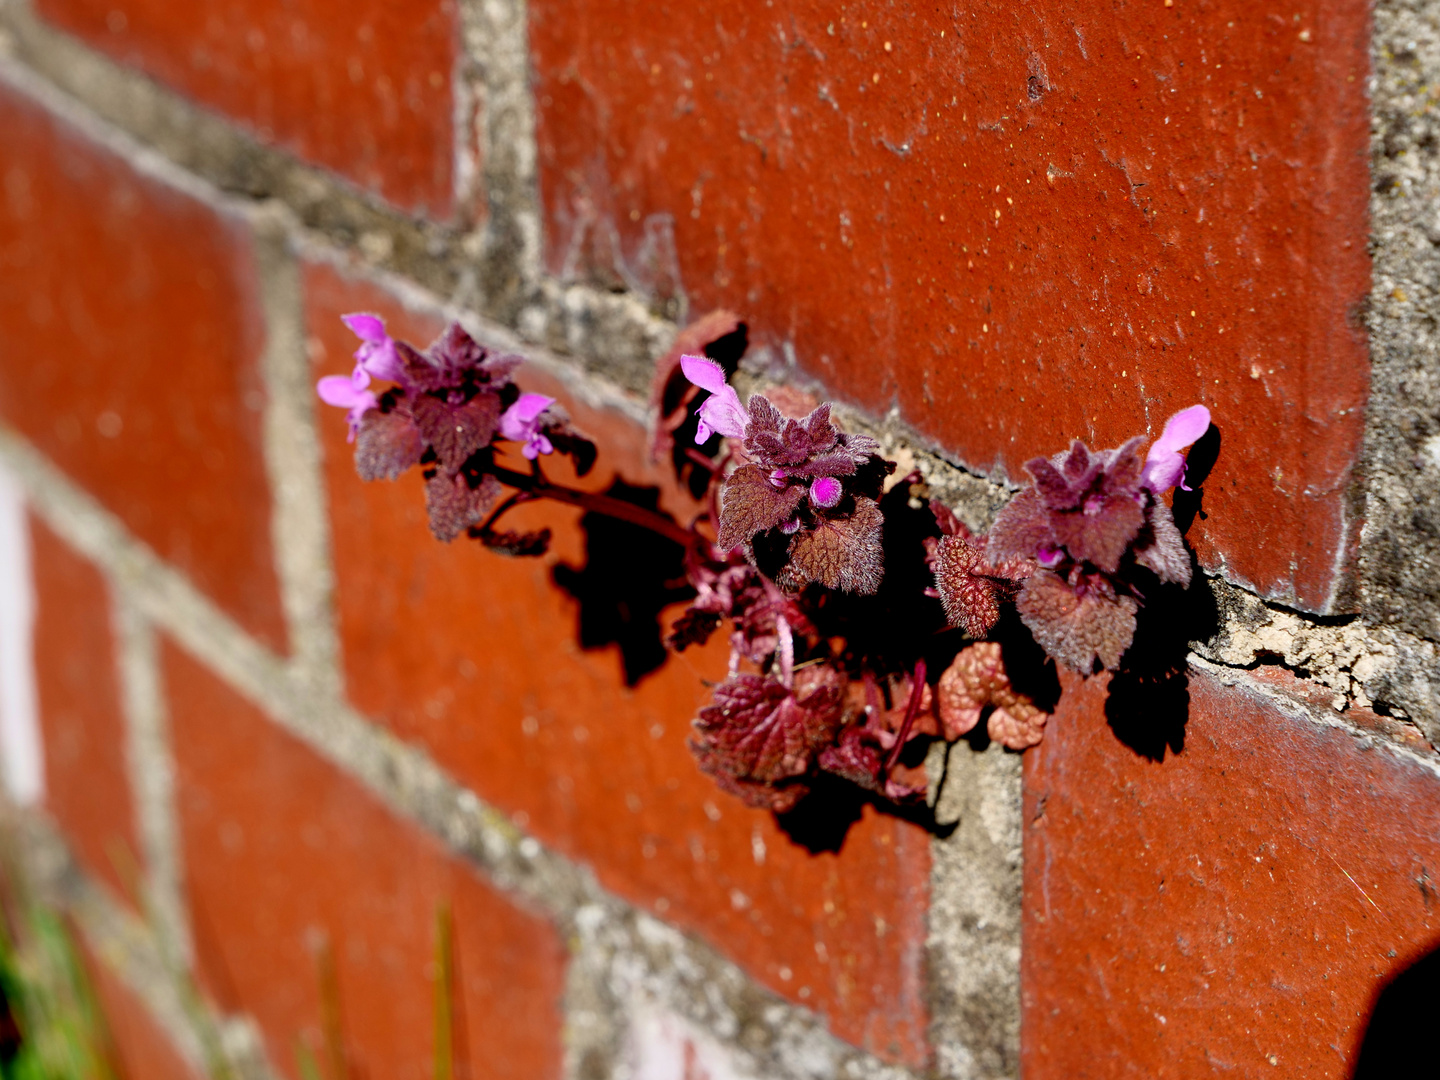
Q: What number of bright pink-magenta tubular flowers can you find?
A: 5